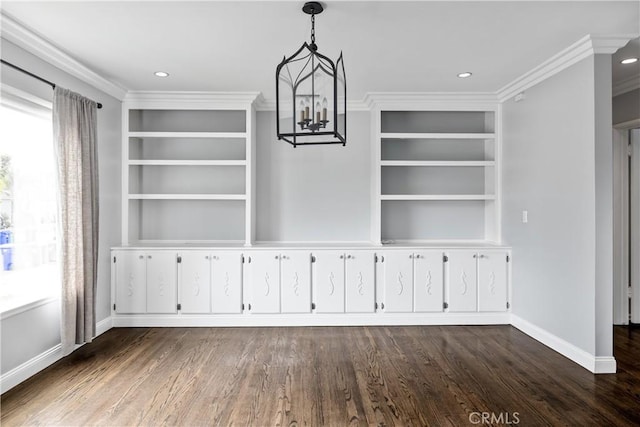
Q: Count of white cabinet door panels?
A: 12